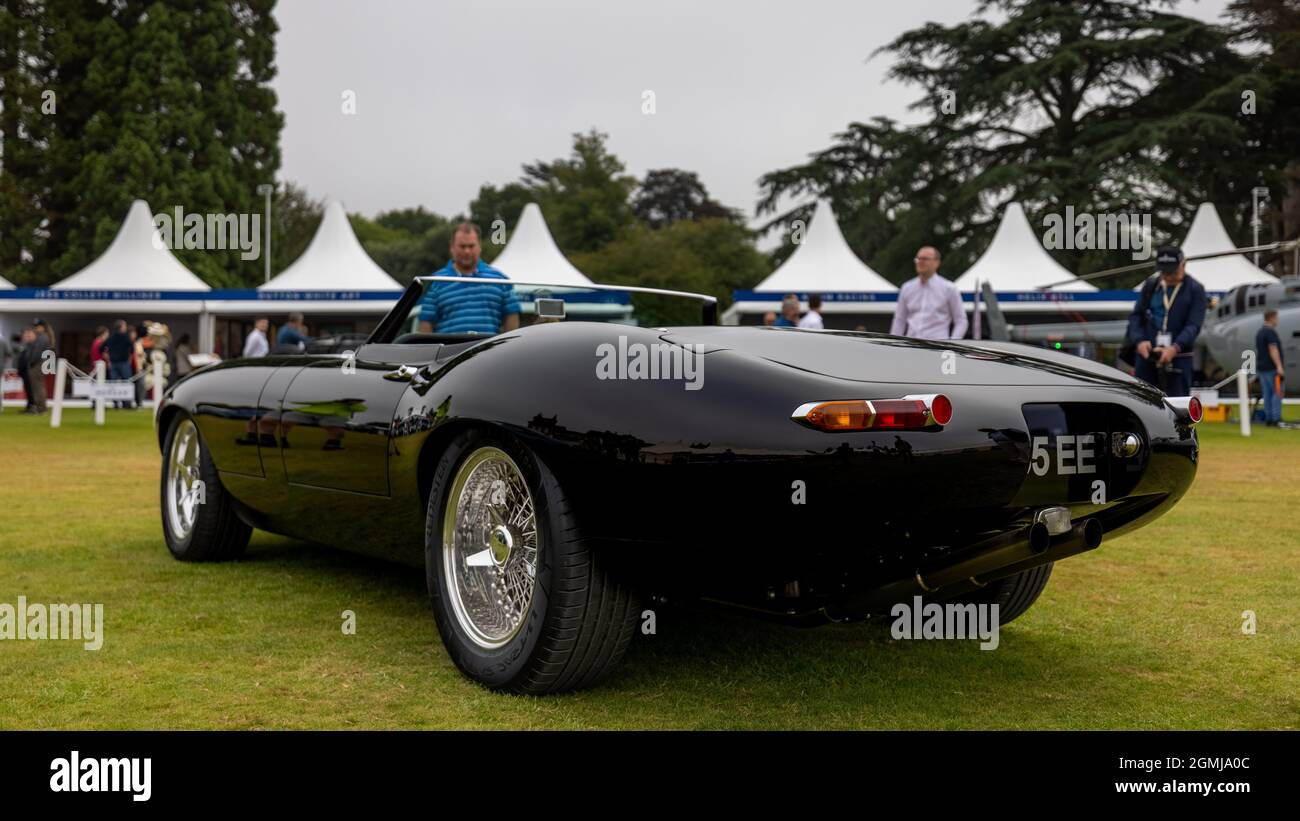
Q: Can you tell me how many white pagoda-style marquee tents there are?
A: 6